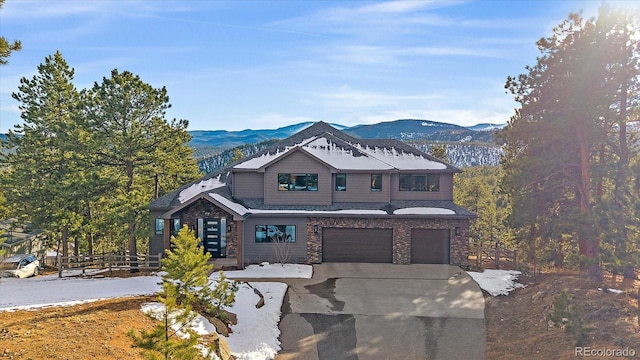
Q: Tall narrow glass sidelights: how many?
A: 2